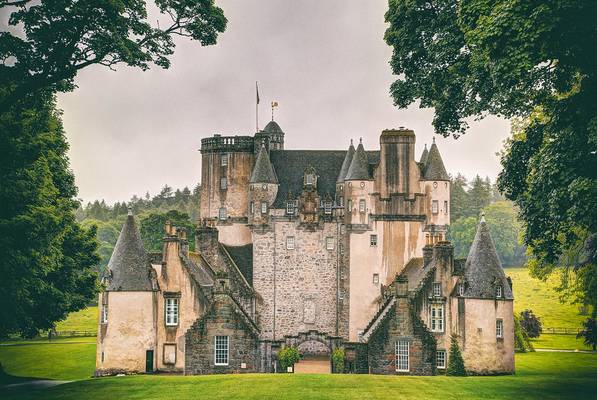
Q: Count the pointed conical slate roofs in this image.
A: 7